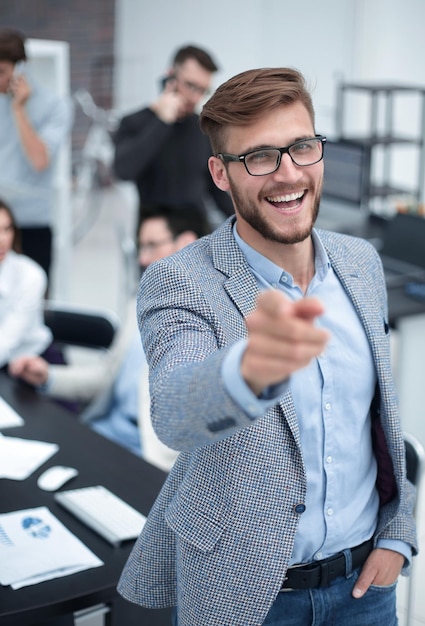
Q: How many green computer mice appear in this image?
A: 0